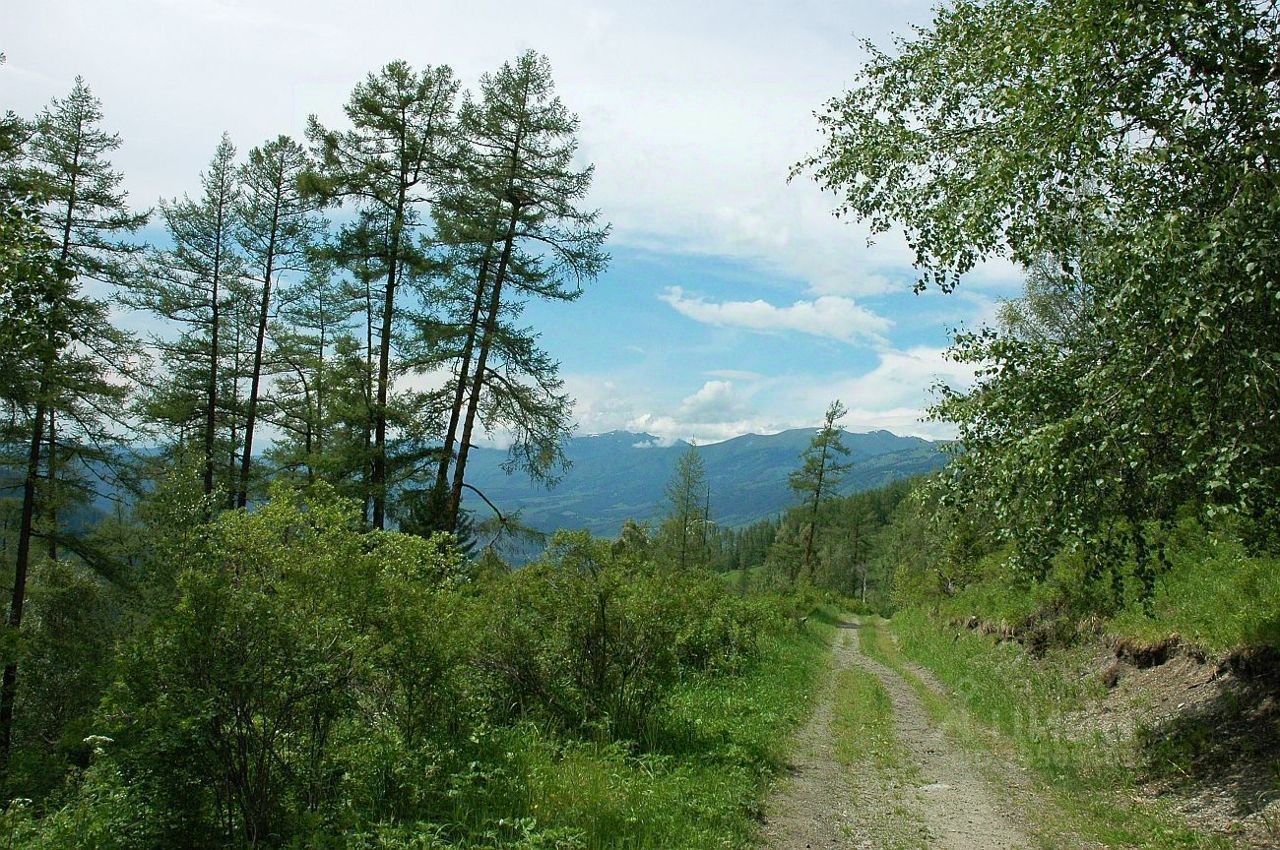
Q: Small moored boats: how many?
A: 0